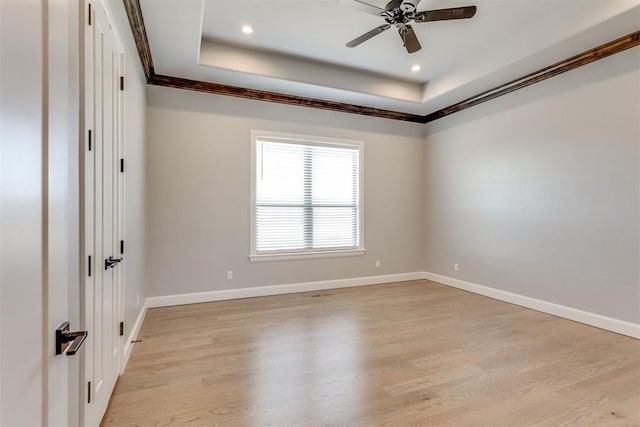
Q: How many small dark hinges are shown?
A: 8